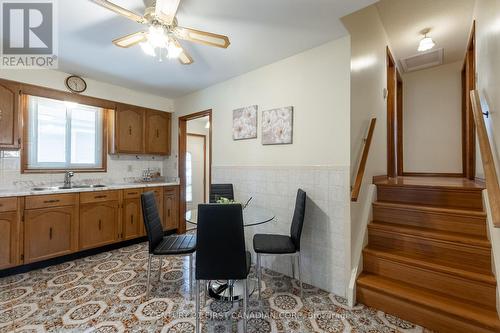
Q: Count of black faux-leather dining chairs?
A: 4